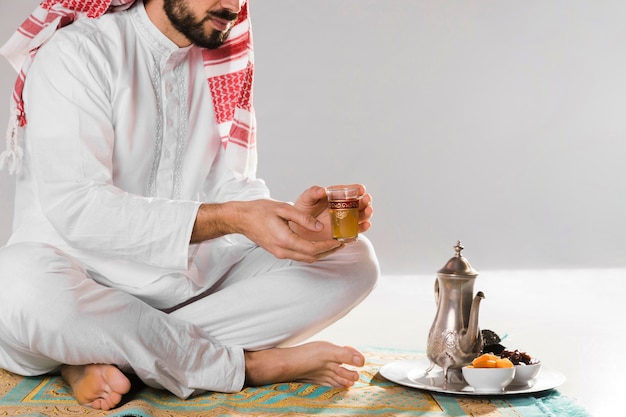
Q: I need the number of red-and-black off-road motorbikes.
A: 0